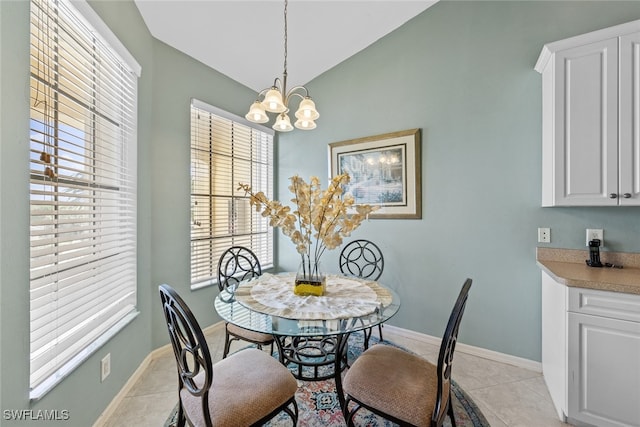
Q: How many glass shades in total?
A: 5